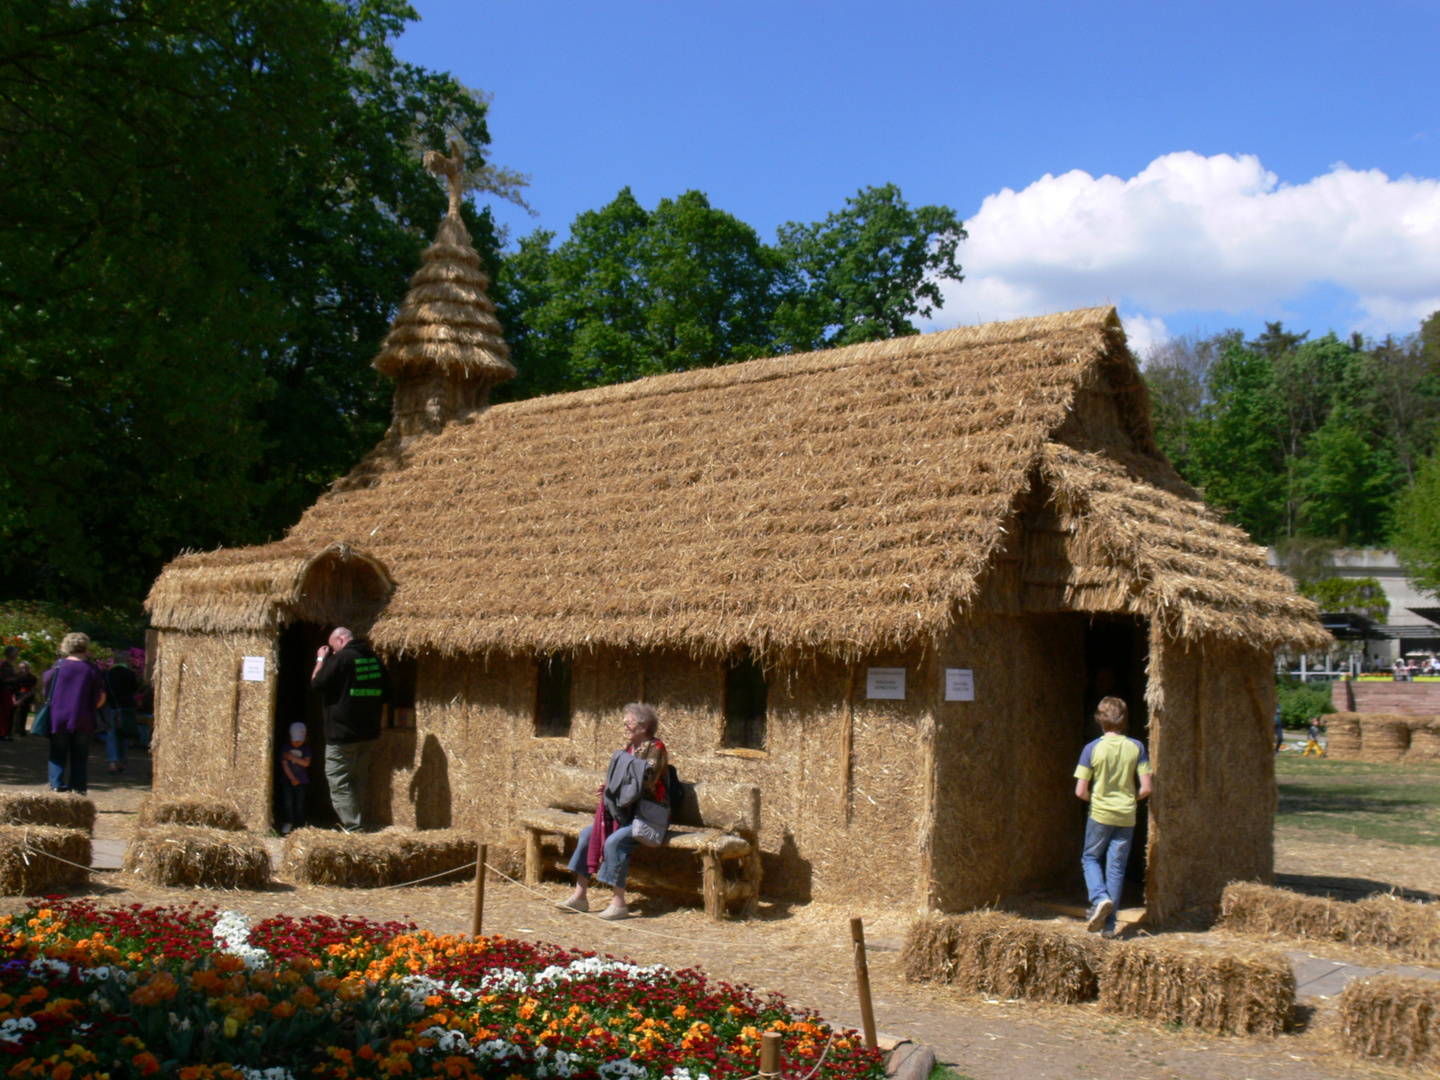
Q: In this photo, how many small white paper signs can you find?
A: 3